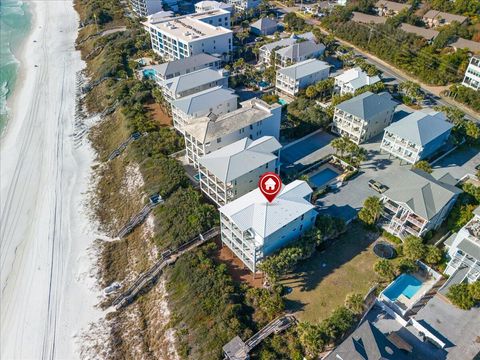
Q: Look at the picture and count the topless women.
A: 0